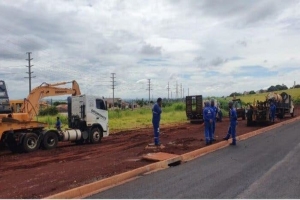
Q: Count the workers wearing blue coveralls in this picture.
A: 5